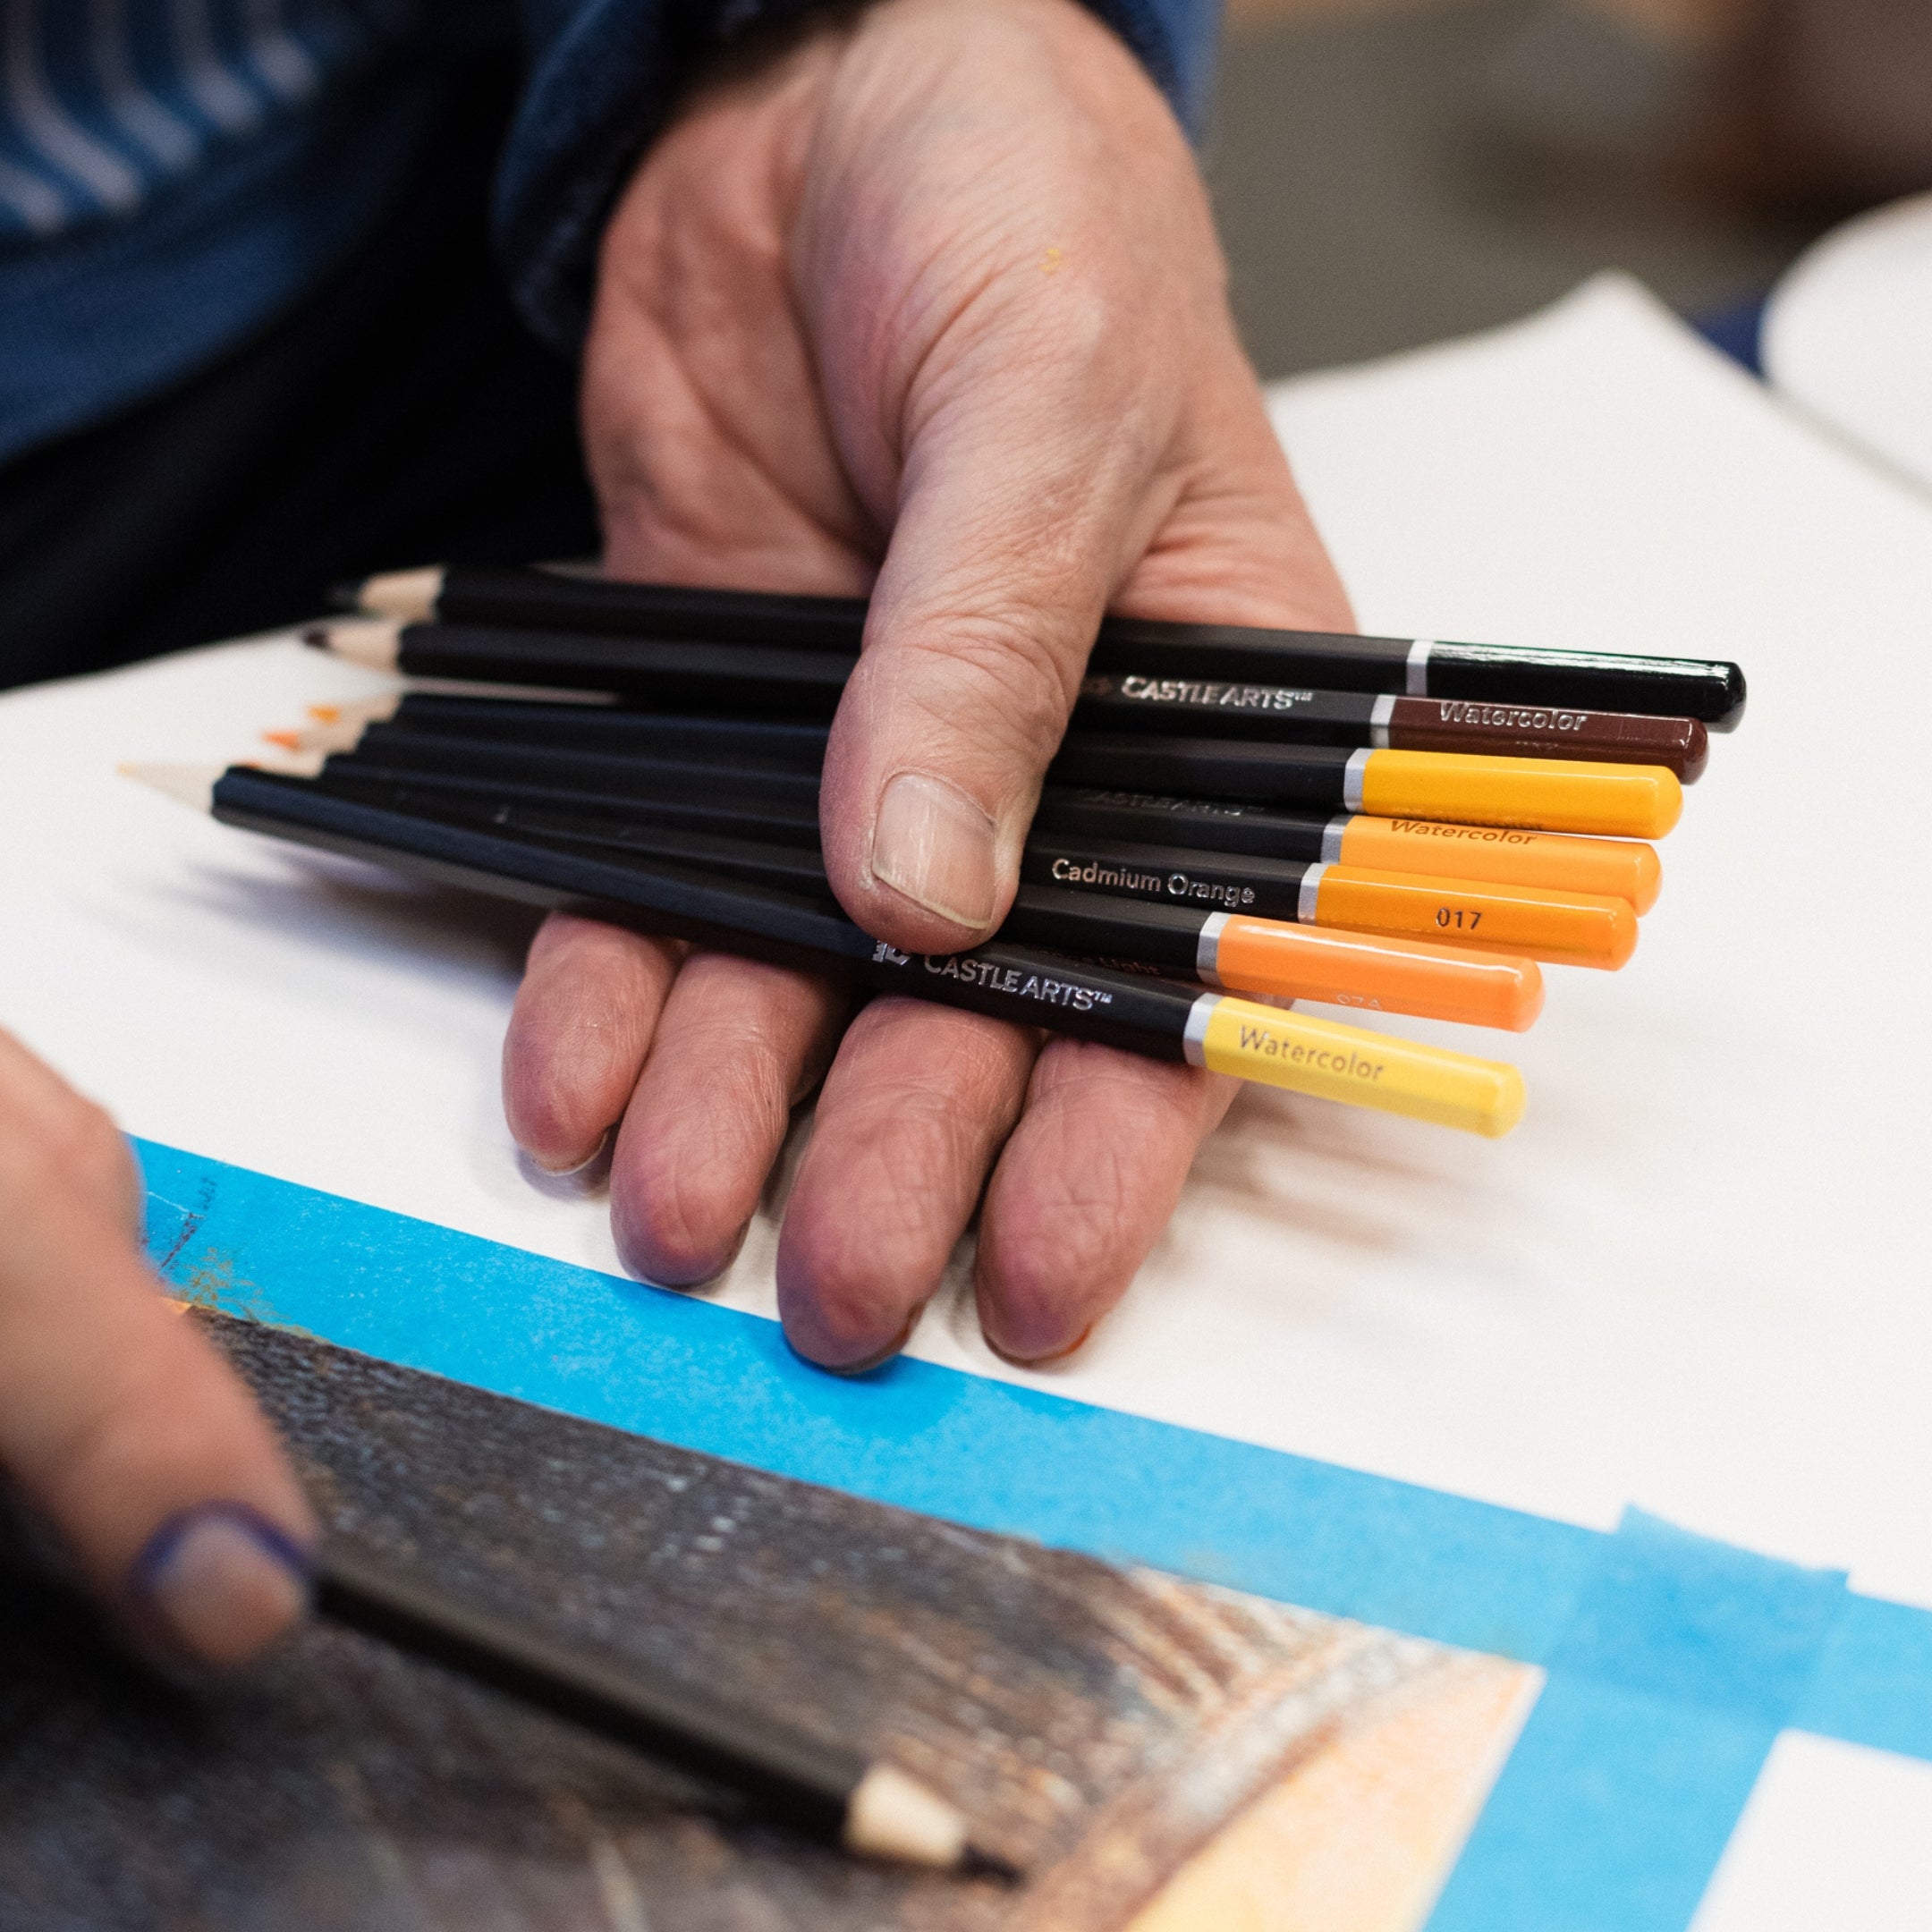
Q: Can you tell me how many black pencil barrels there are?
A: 8